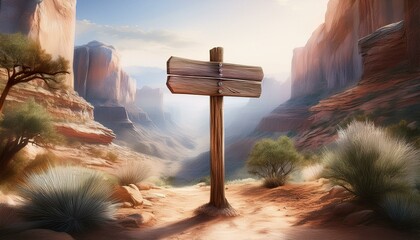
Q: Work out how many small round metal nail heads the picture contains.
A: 5